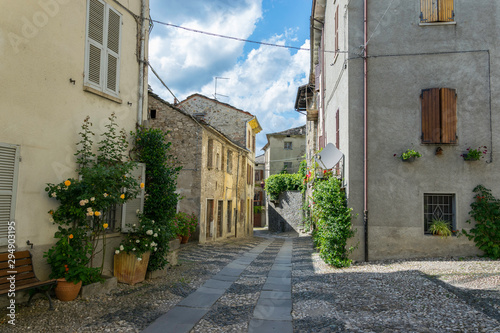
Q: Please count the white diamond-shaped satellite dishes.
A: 1